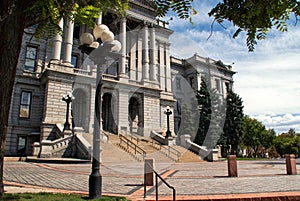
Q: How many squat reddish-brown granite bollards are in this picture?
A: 3